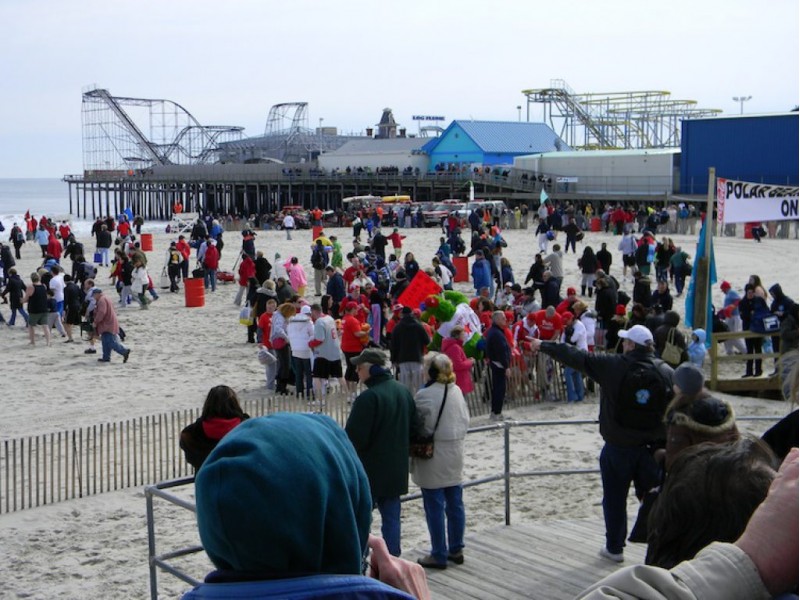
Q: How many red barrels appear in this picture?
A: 6